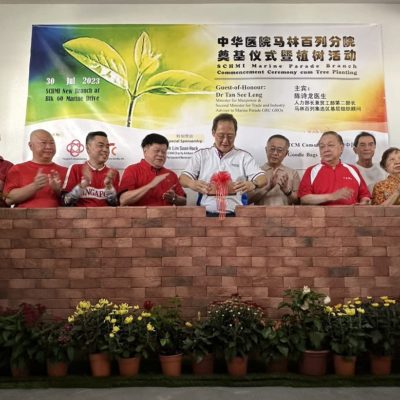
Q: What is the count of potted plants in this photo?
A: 11